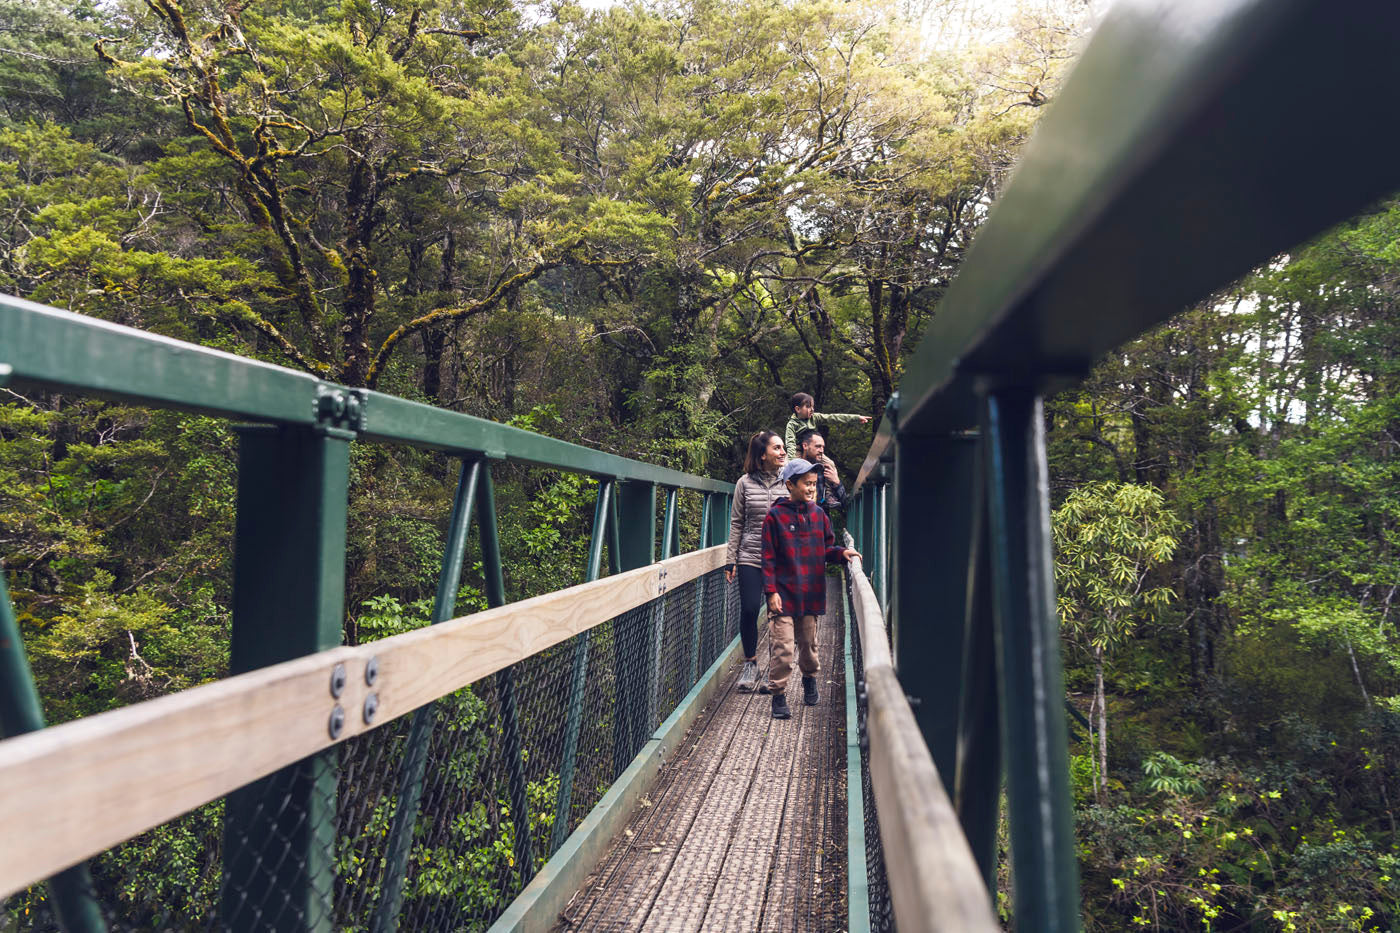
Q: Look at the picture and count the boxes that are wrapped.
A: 0